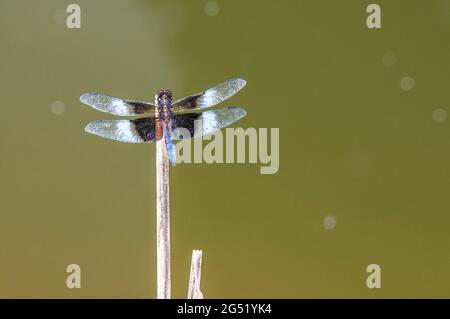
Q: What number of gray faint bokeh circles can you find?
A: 6